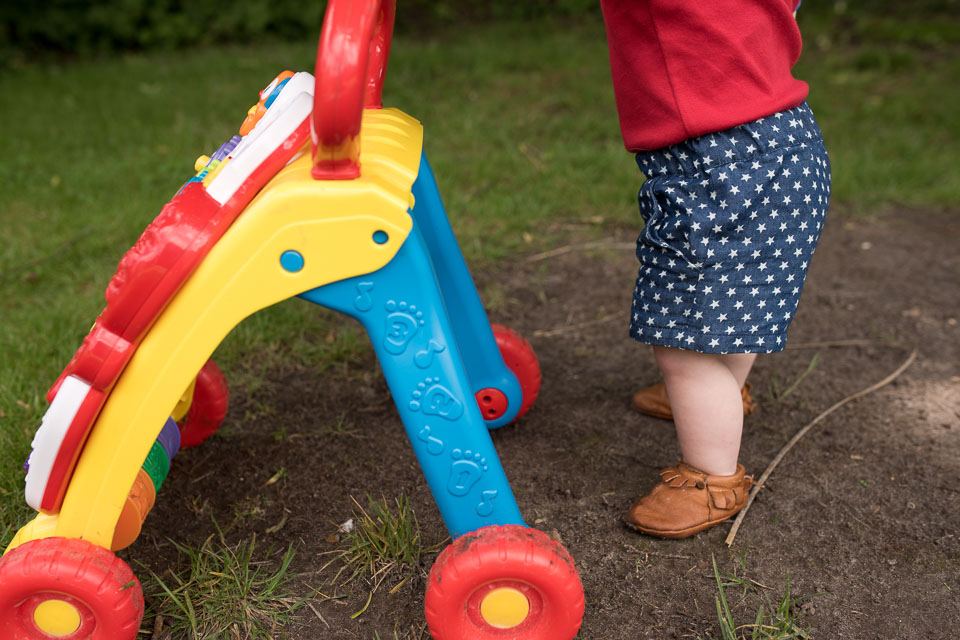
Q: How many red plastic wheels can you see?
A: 4